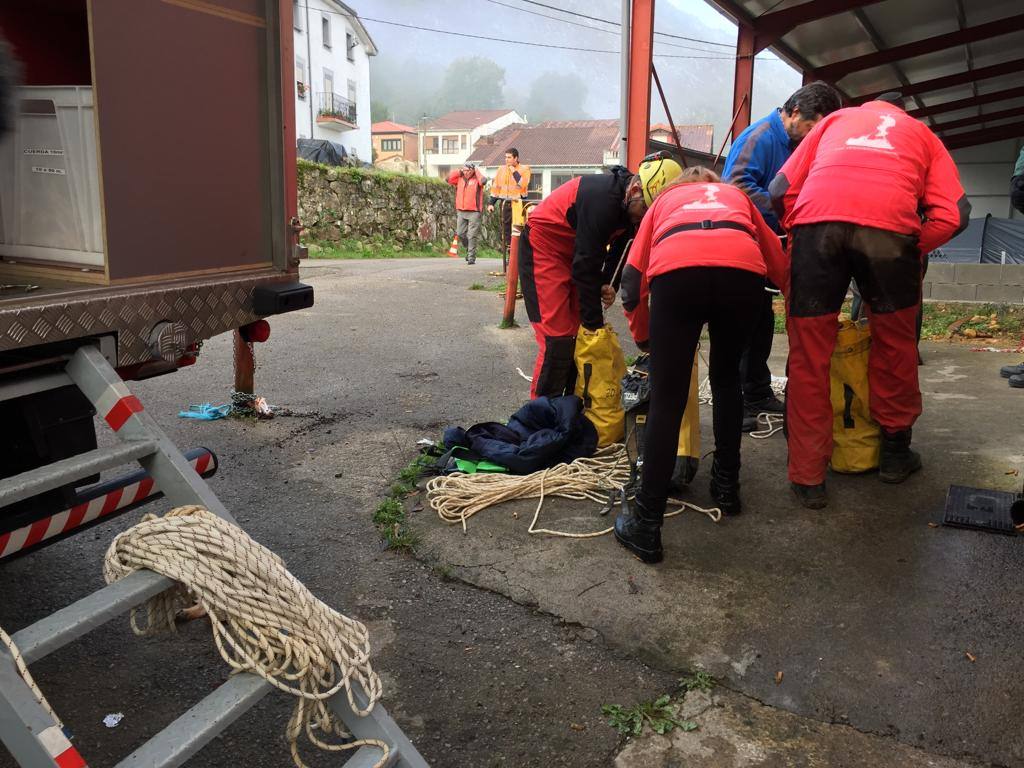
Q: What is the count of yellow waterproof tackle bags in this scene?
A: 3